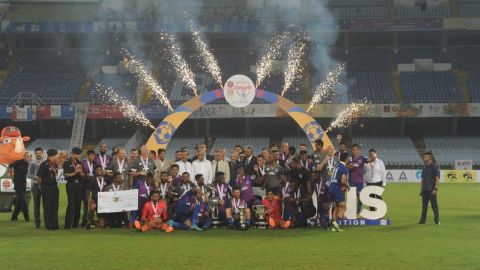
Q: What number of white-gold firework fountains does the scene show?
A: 8